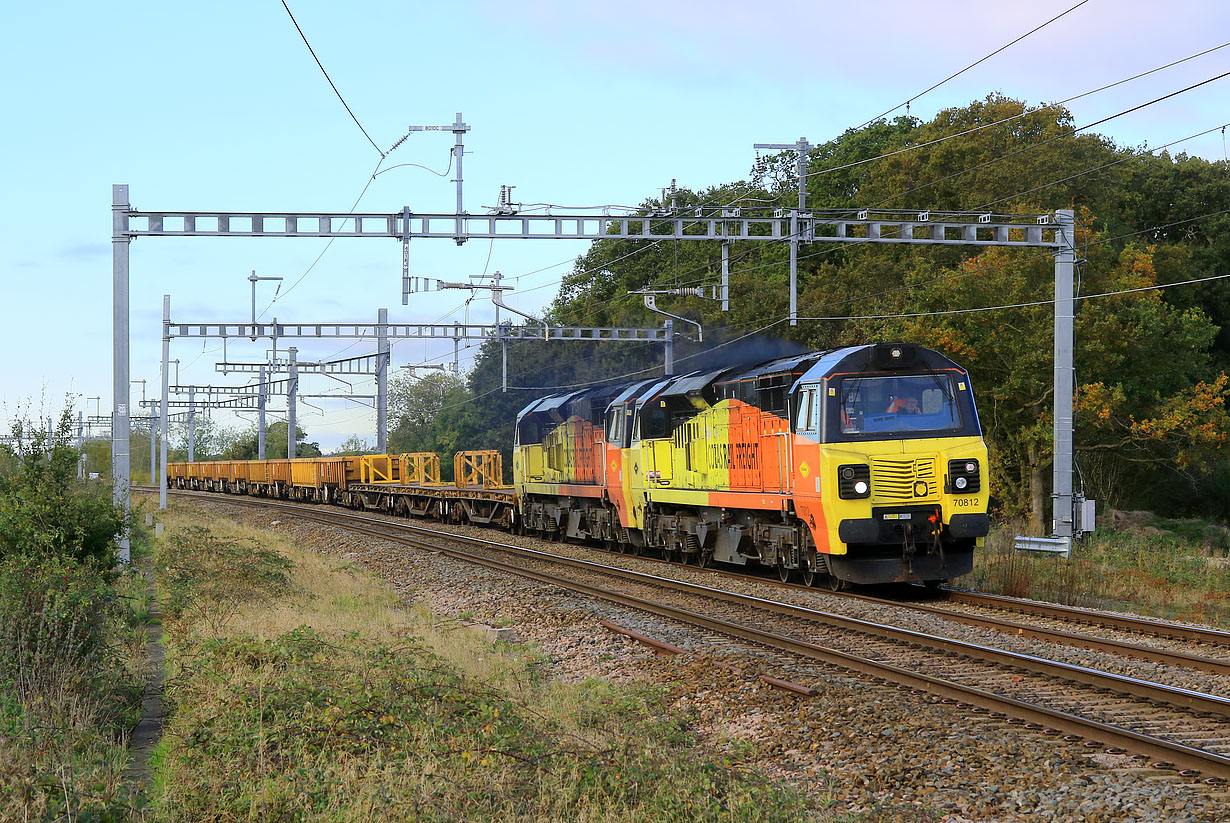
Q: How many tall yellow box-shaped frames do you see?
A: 3